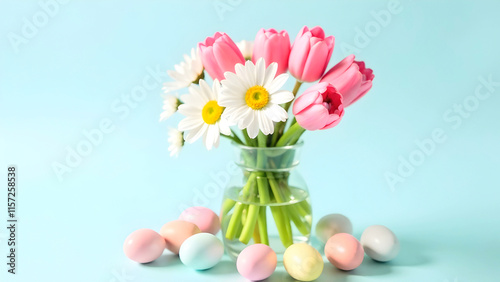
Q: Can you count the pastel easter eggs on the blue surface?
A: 9